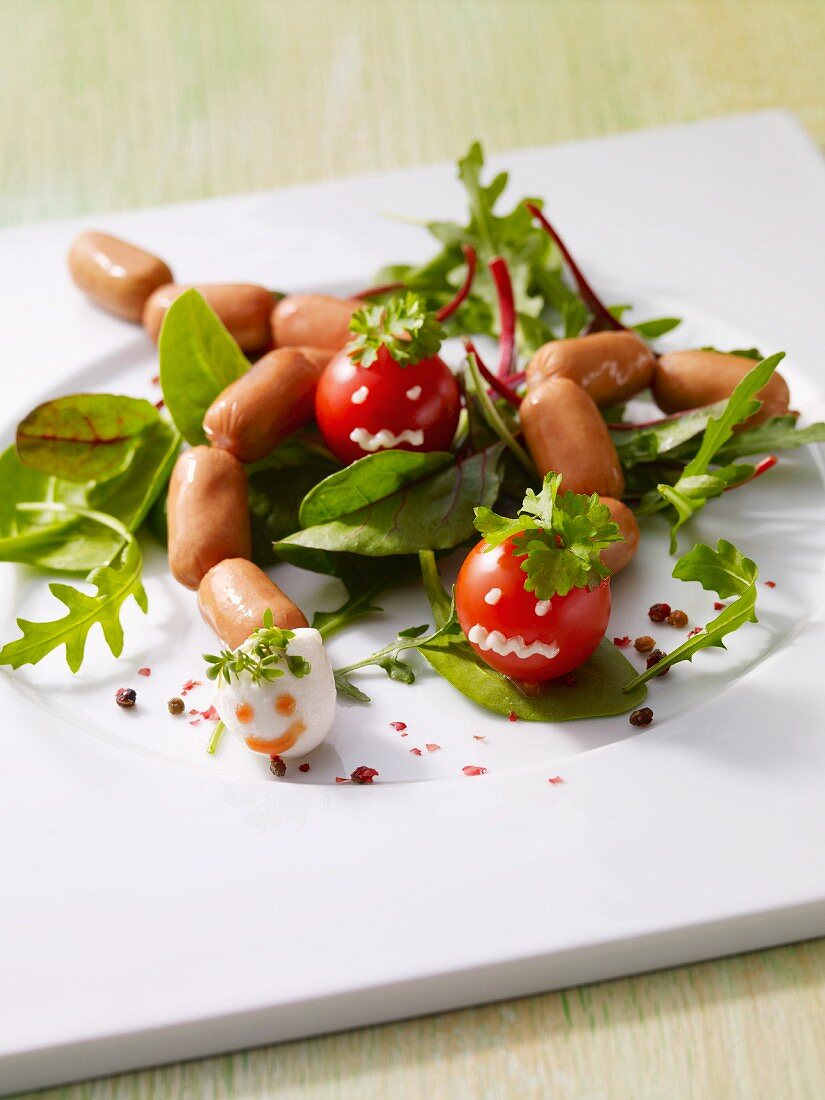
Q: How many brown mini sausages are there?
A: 11